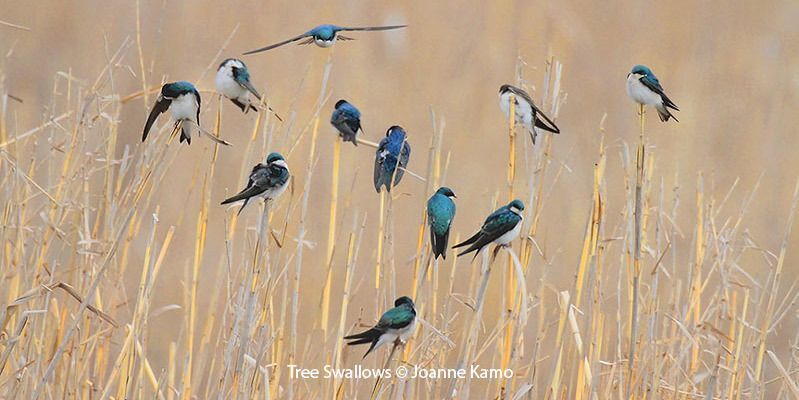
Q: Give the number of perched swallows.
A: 10